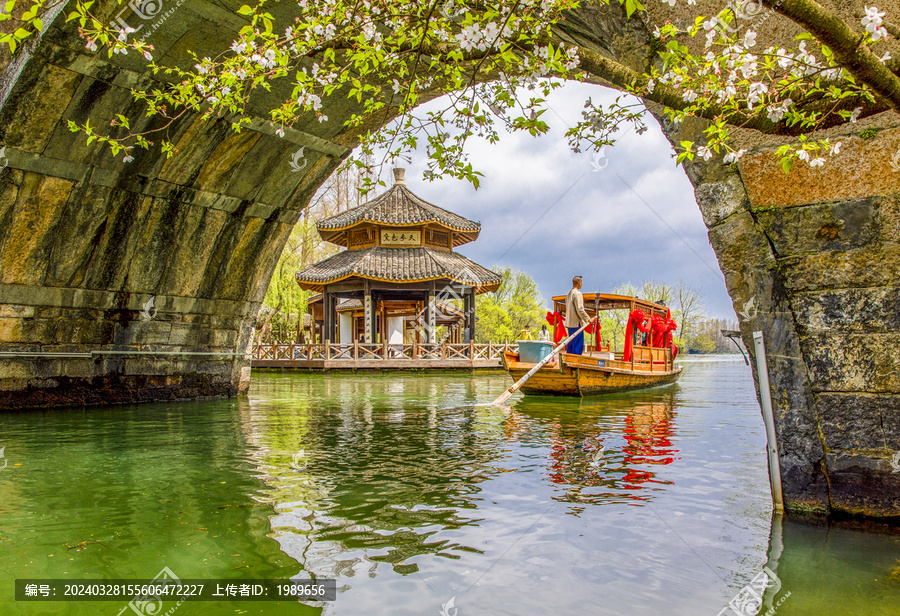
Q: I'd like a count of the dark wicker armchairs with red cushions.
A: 0